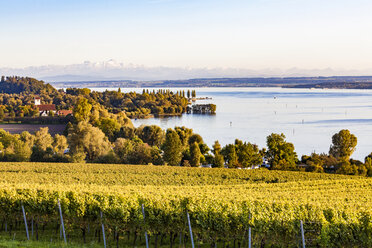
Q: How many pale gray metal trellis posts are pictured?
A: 7